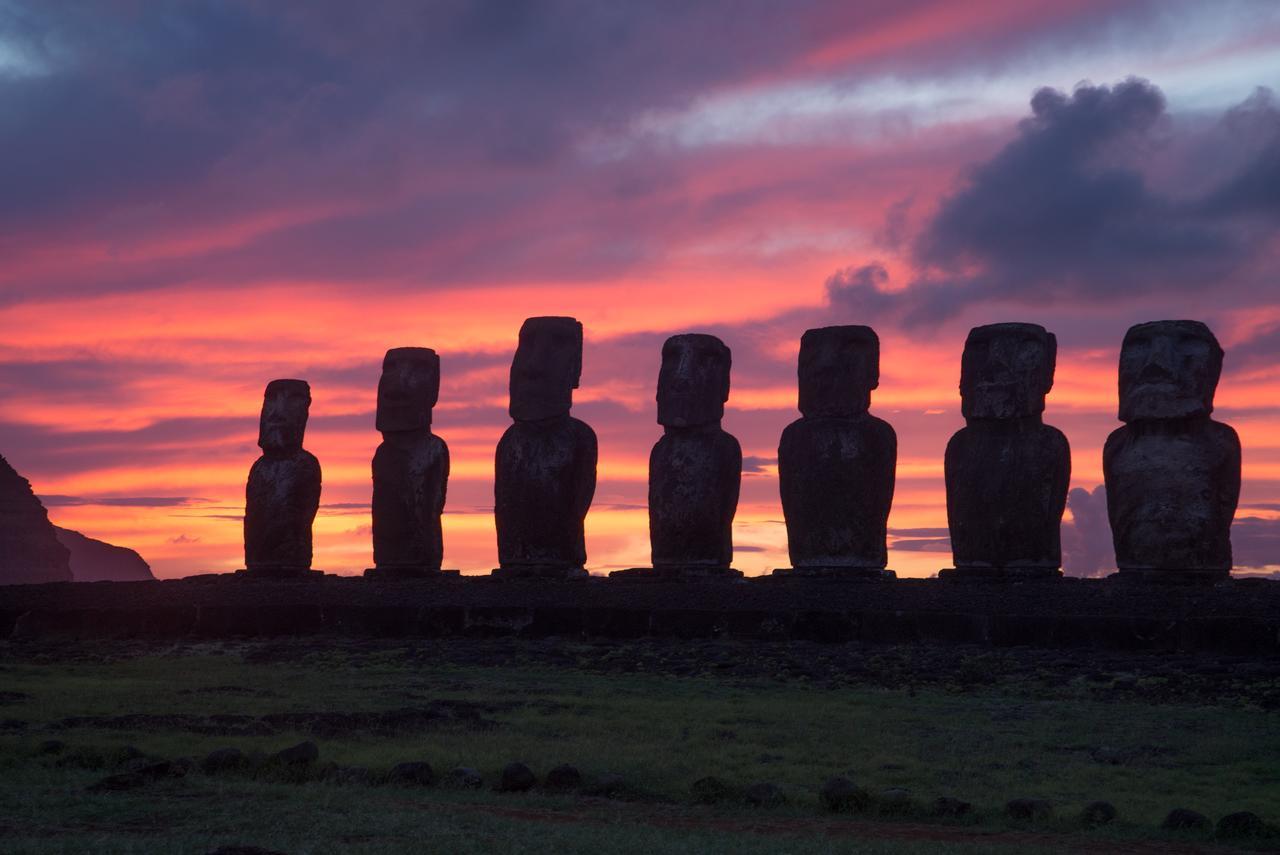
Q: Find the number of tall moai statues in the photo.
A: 7